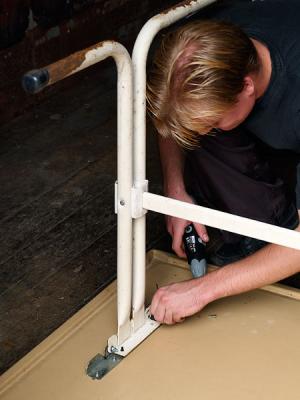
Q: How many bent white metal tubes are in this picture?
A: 2